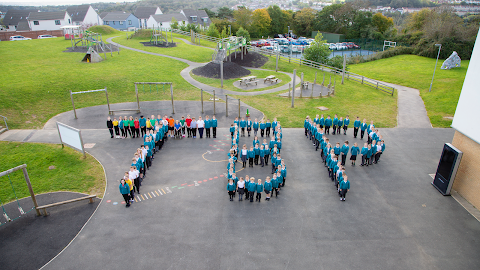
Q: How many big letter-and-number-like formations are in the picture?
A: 3